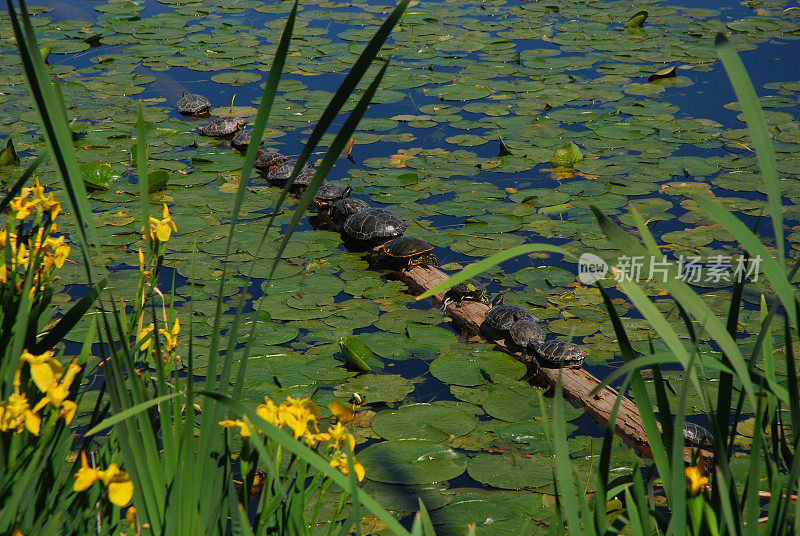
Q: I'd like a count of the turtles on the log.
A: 15